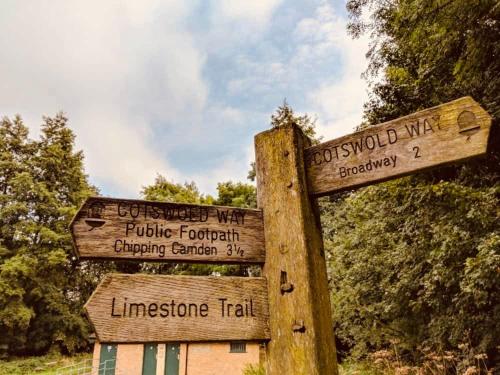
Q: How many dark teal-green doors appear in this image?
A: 3